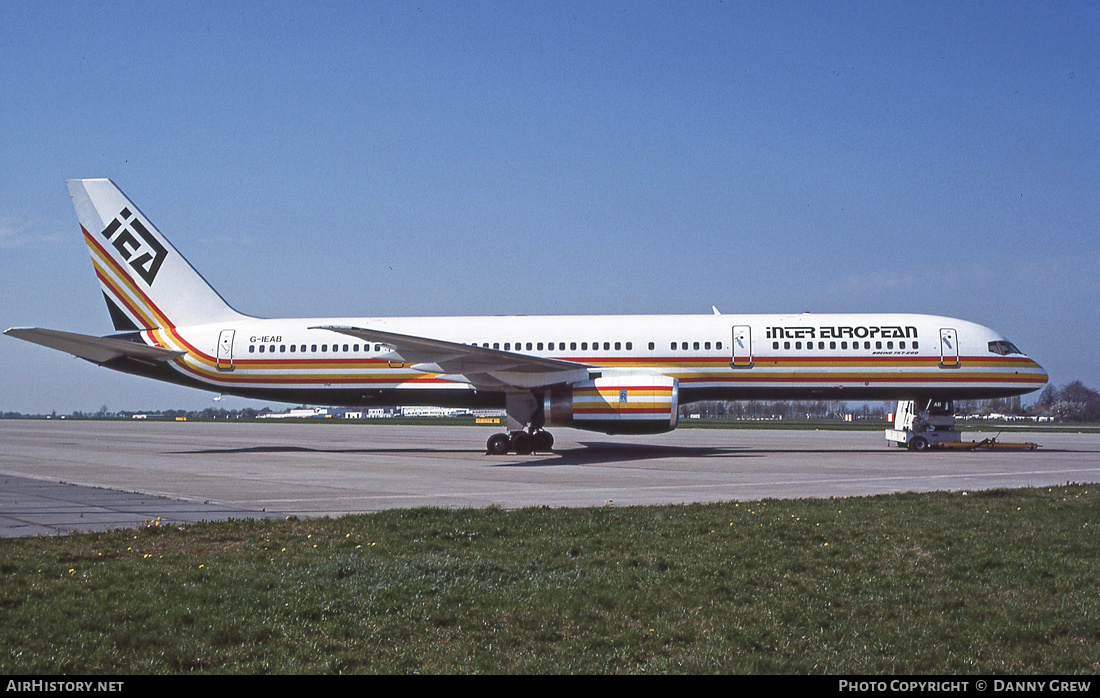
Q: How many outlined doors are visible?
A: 3